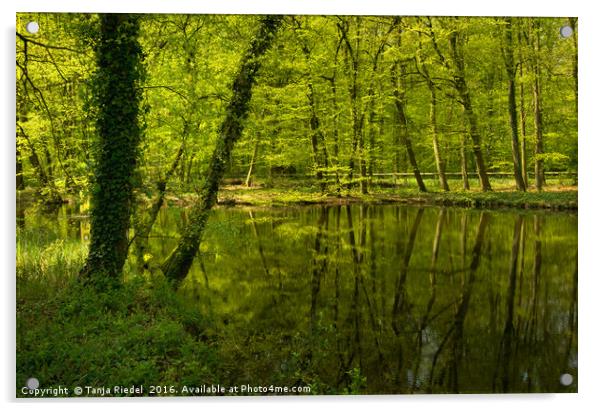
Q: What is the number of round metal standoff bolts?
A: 4